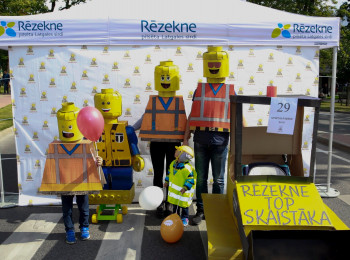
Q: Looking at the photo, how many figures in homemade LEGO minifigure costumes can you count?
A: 4